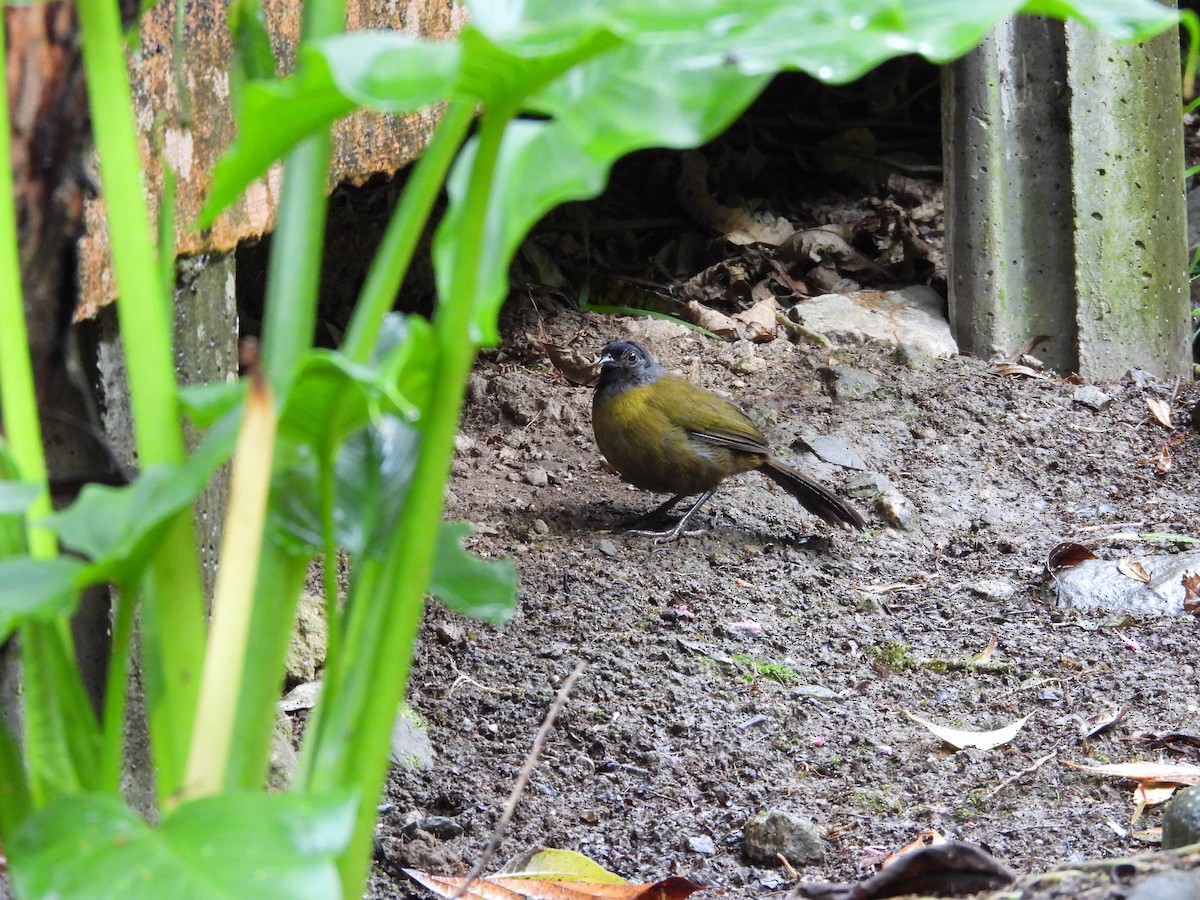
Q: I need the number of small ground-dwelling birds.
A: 1